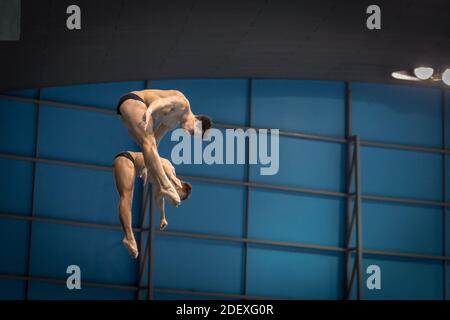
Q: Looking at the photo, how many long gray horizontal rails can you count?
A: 4